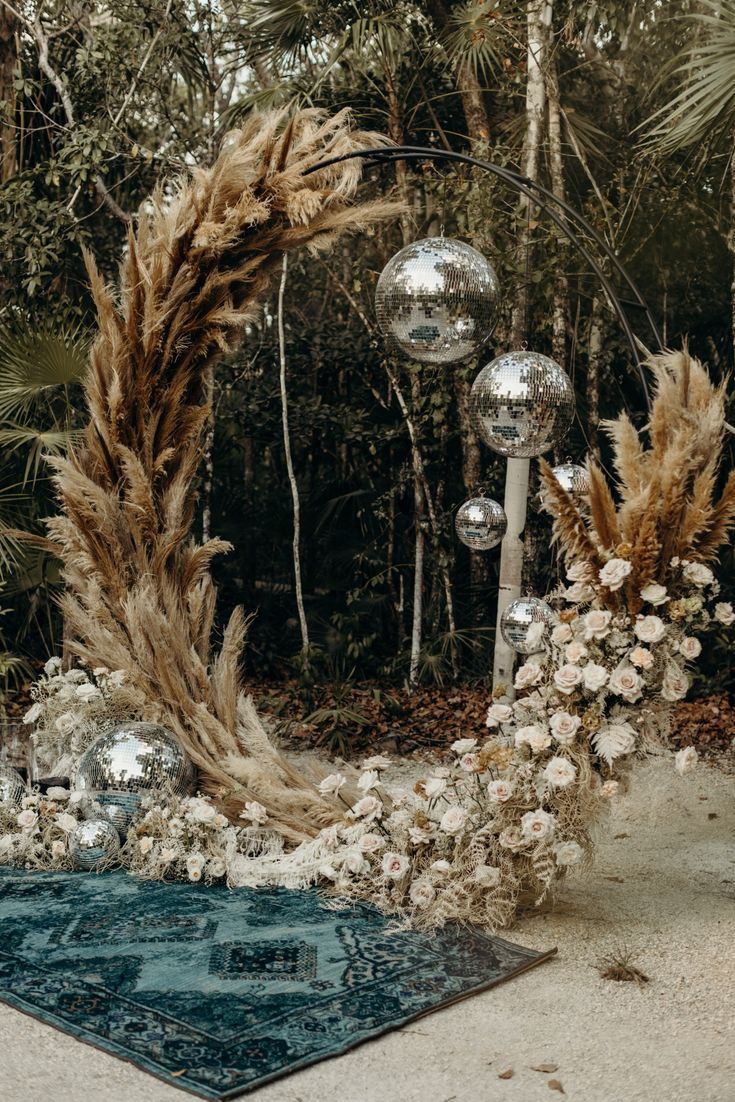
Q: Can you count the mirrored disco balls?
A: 8